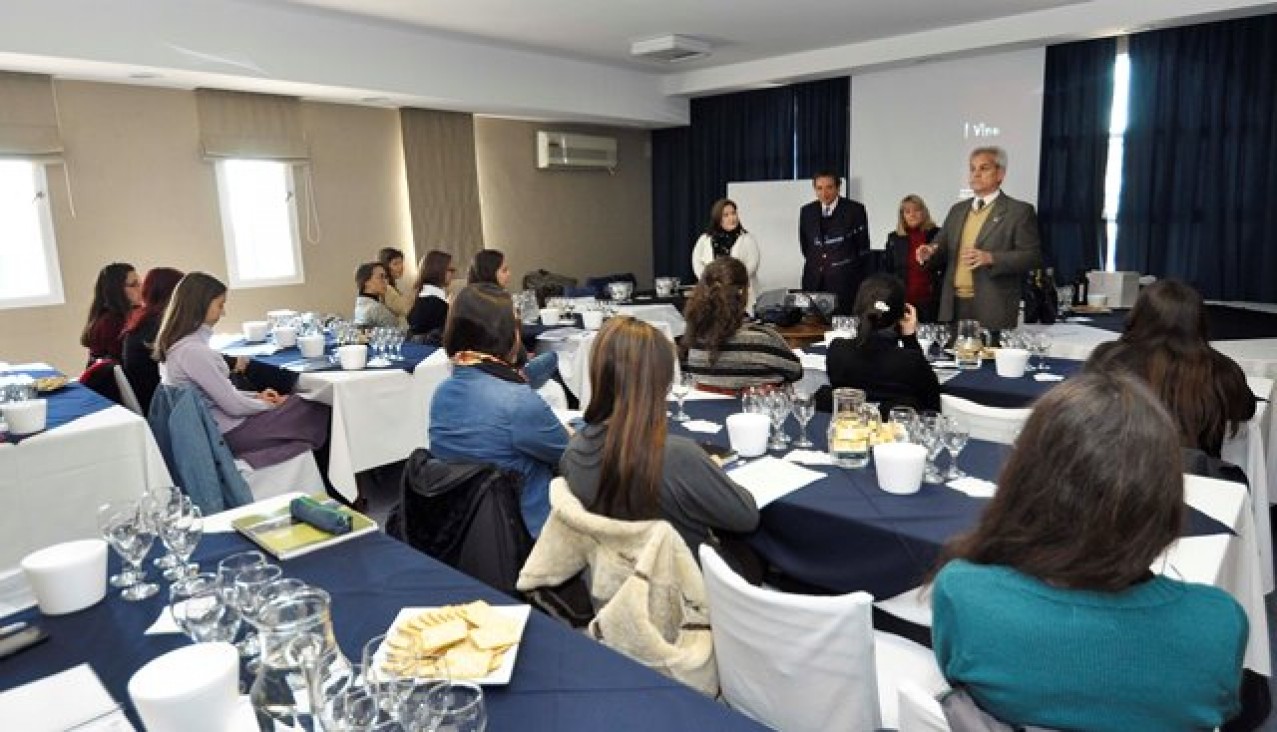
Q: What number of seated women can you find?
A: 13